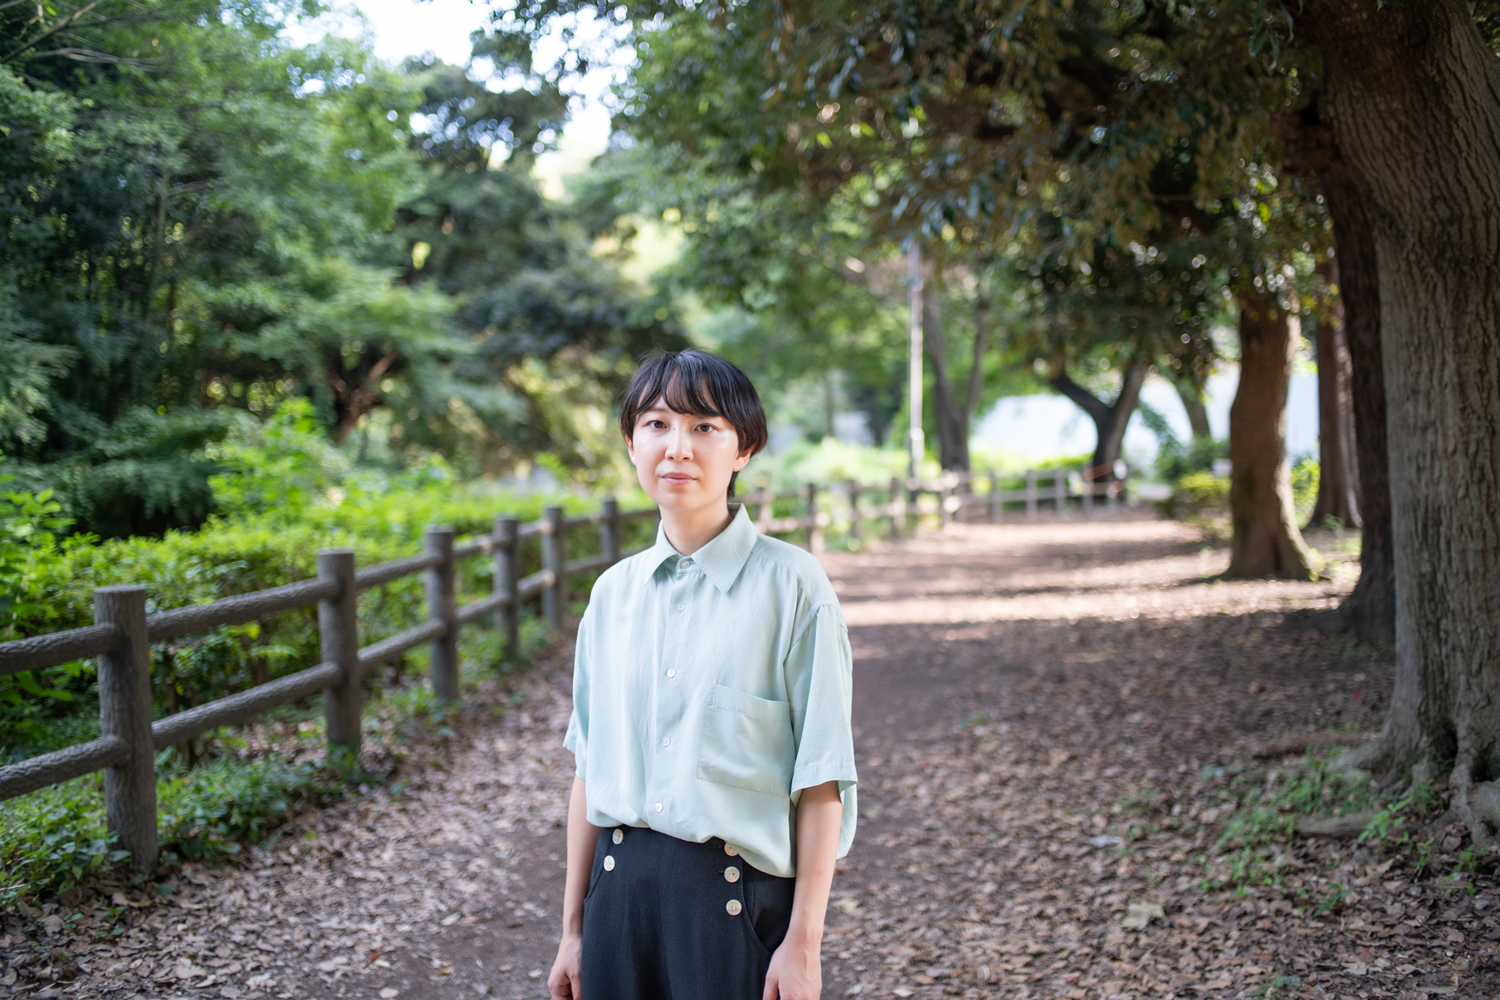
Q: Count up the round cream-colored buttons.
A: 5